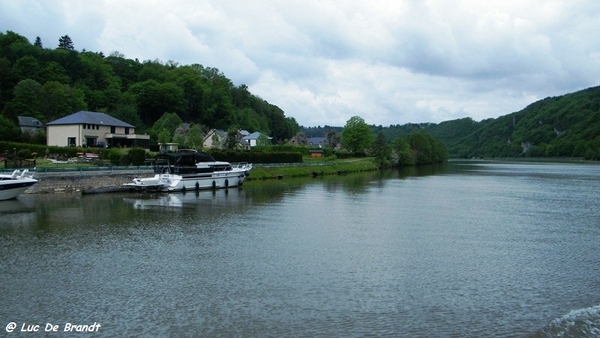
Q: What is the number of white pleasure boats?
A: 2